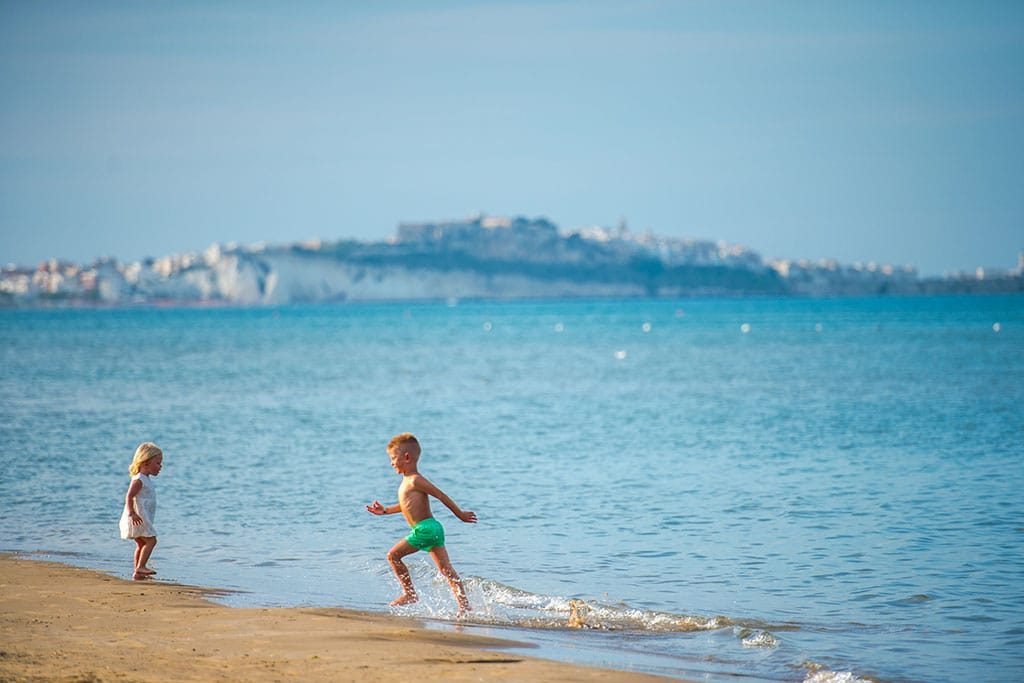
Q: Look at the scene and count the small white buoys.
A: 7